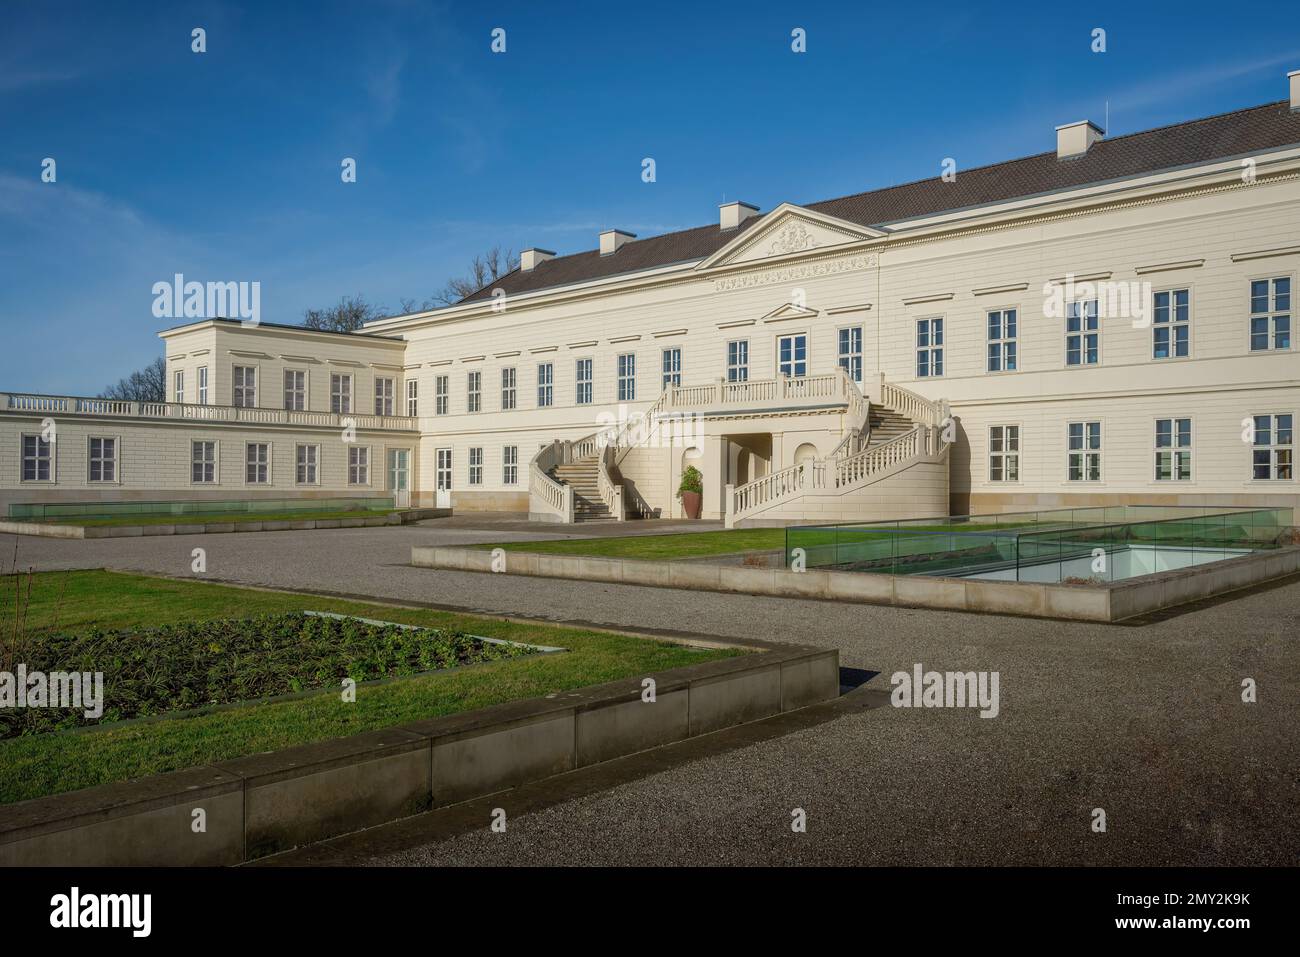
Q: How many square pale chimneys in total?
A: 5